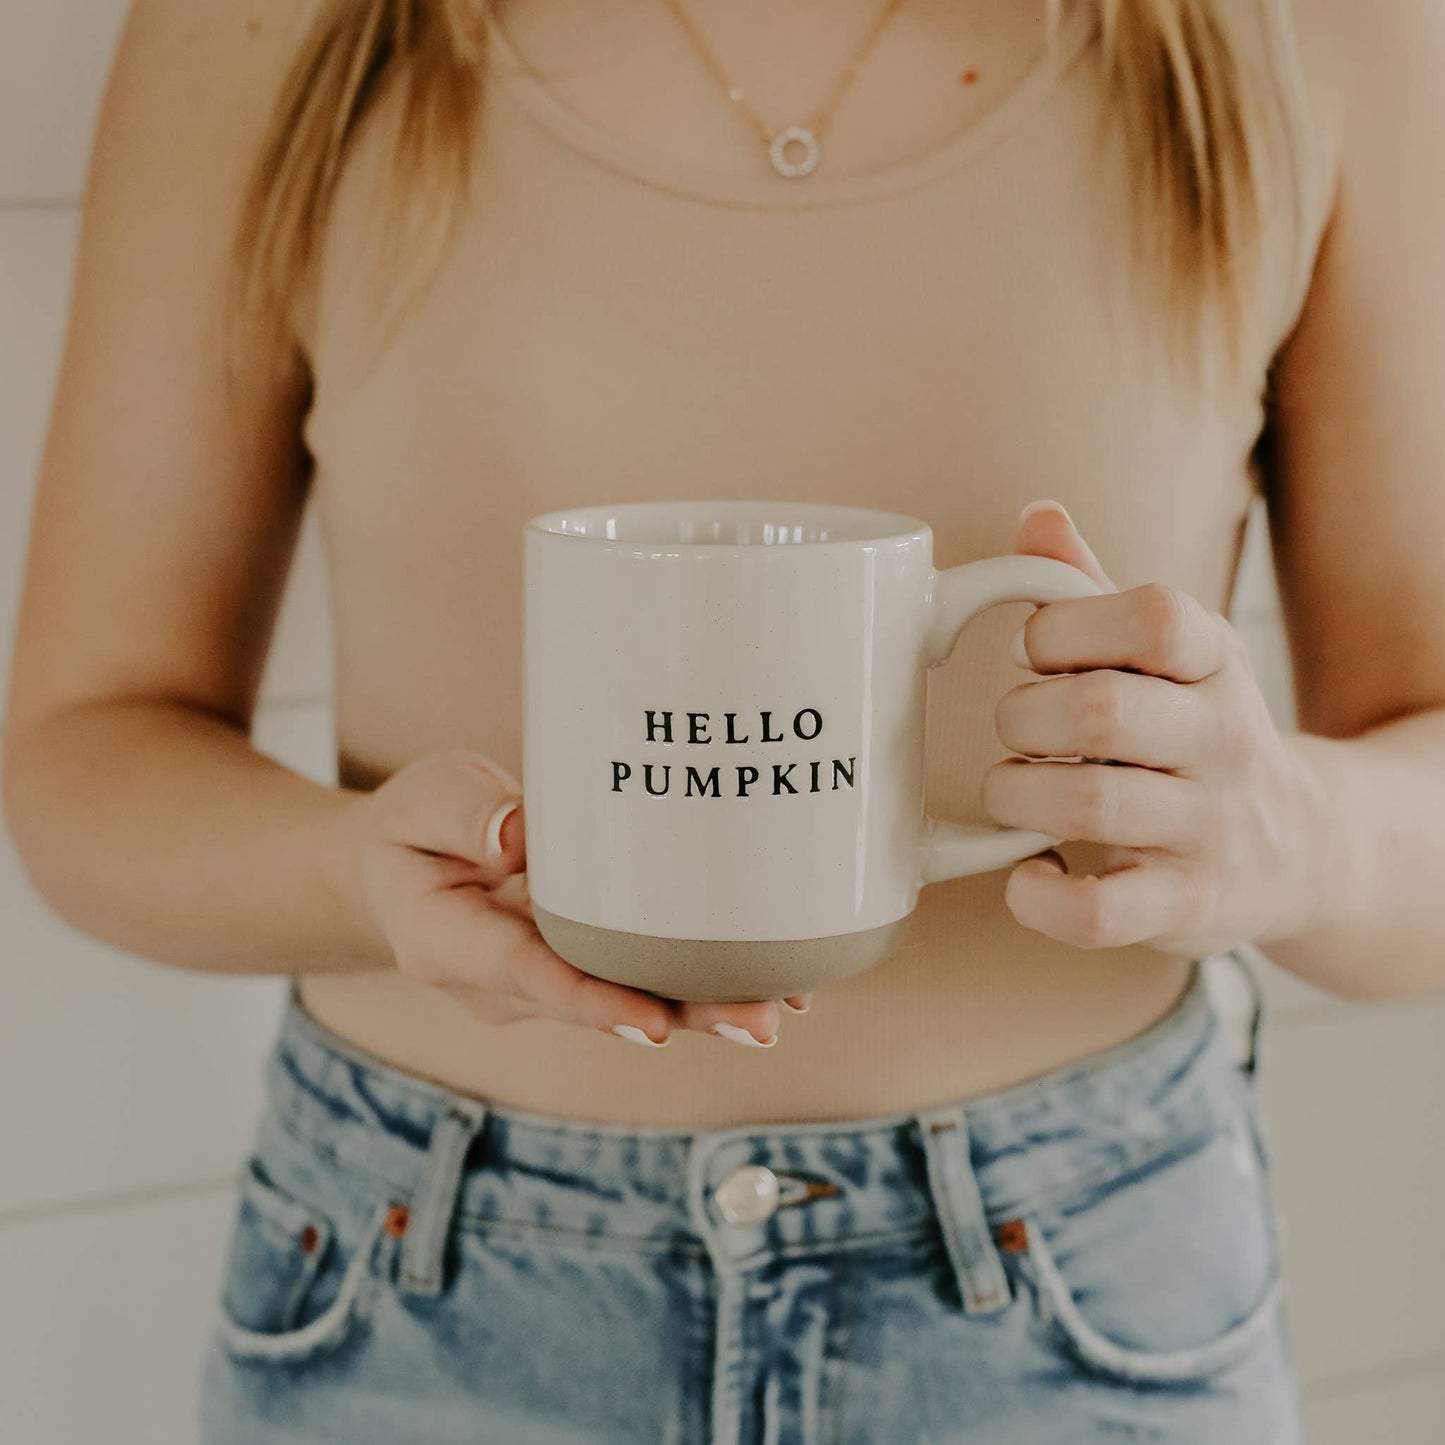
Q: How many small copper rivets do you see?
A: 3